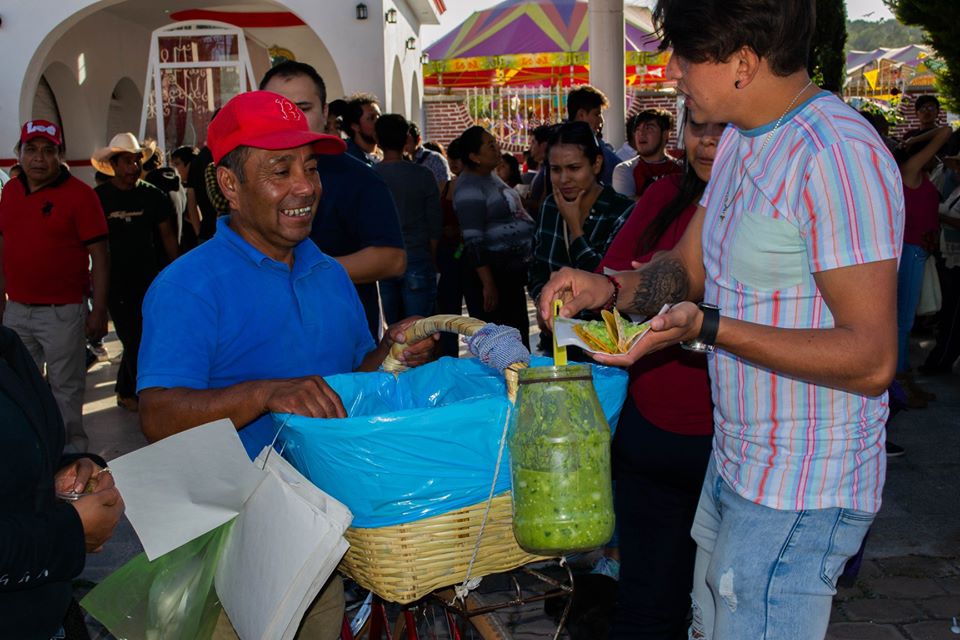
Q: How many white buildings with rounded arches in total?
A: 1